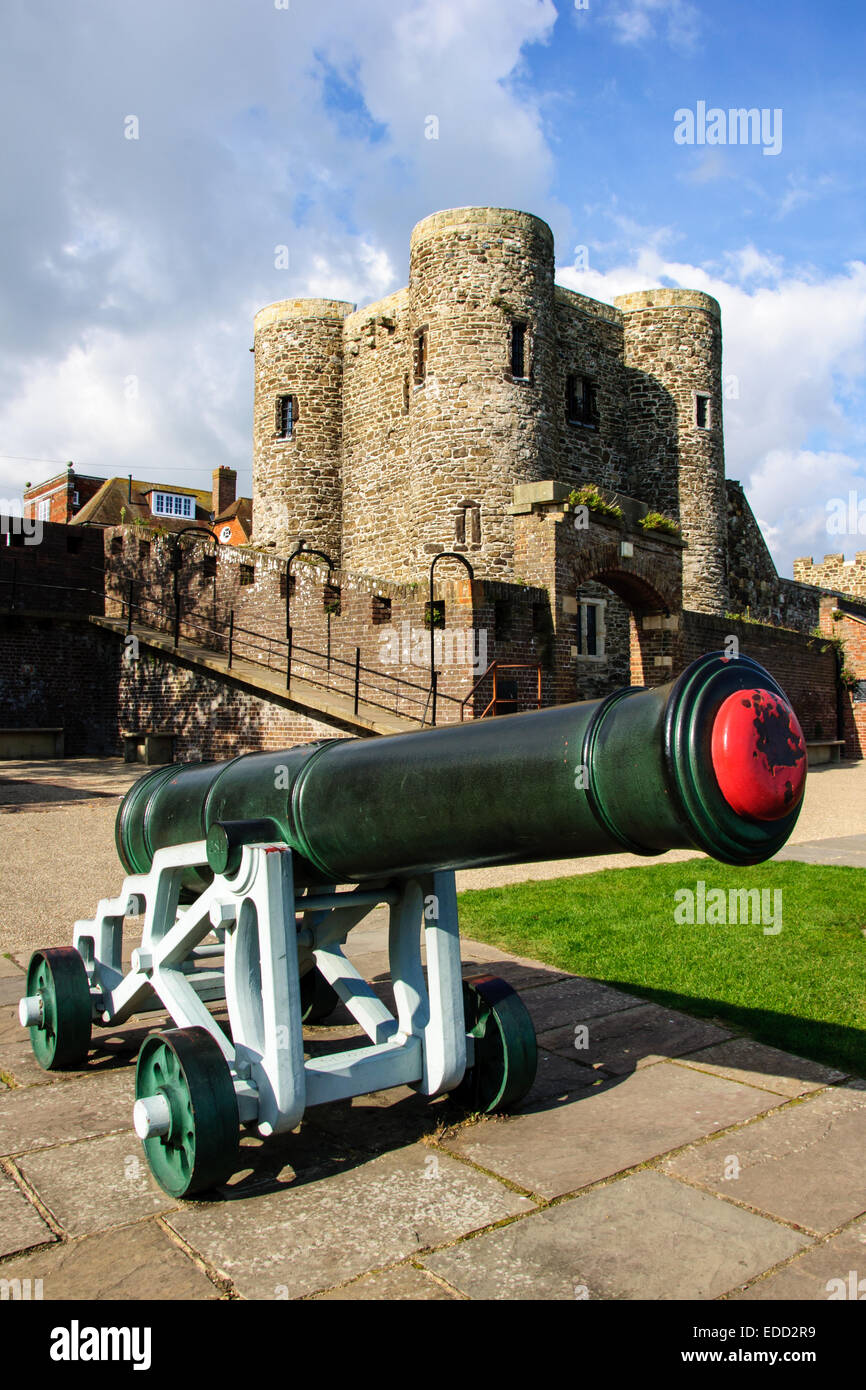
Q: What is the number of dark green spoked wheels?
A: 4